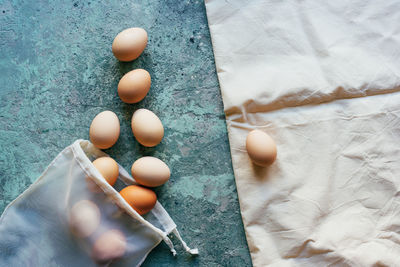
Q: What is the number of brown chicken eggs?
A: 10